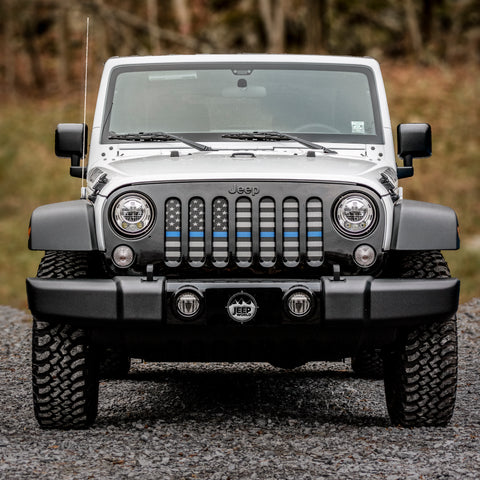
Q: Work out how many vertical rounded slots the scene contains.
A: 7